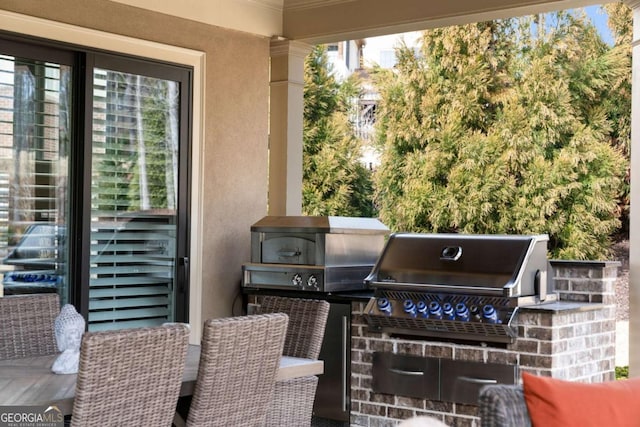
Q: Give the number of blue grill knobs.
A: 7